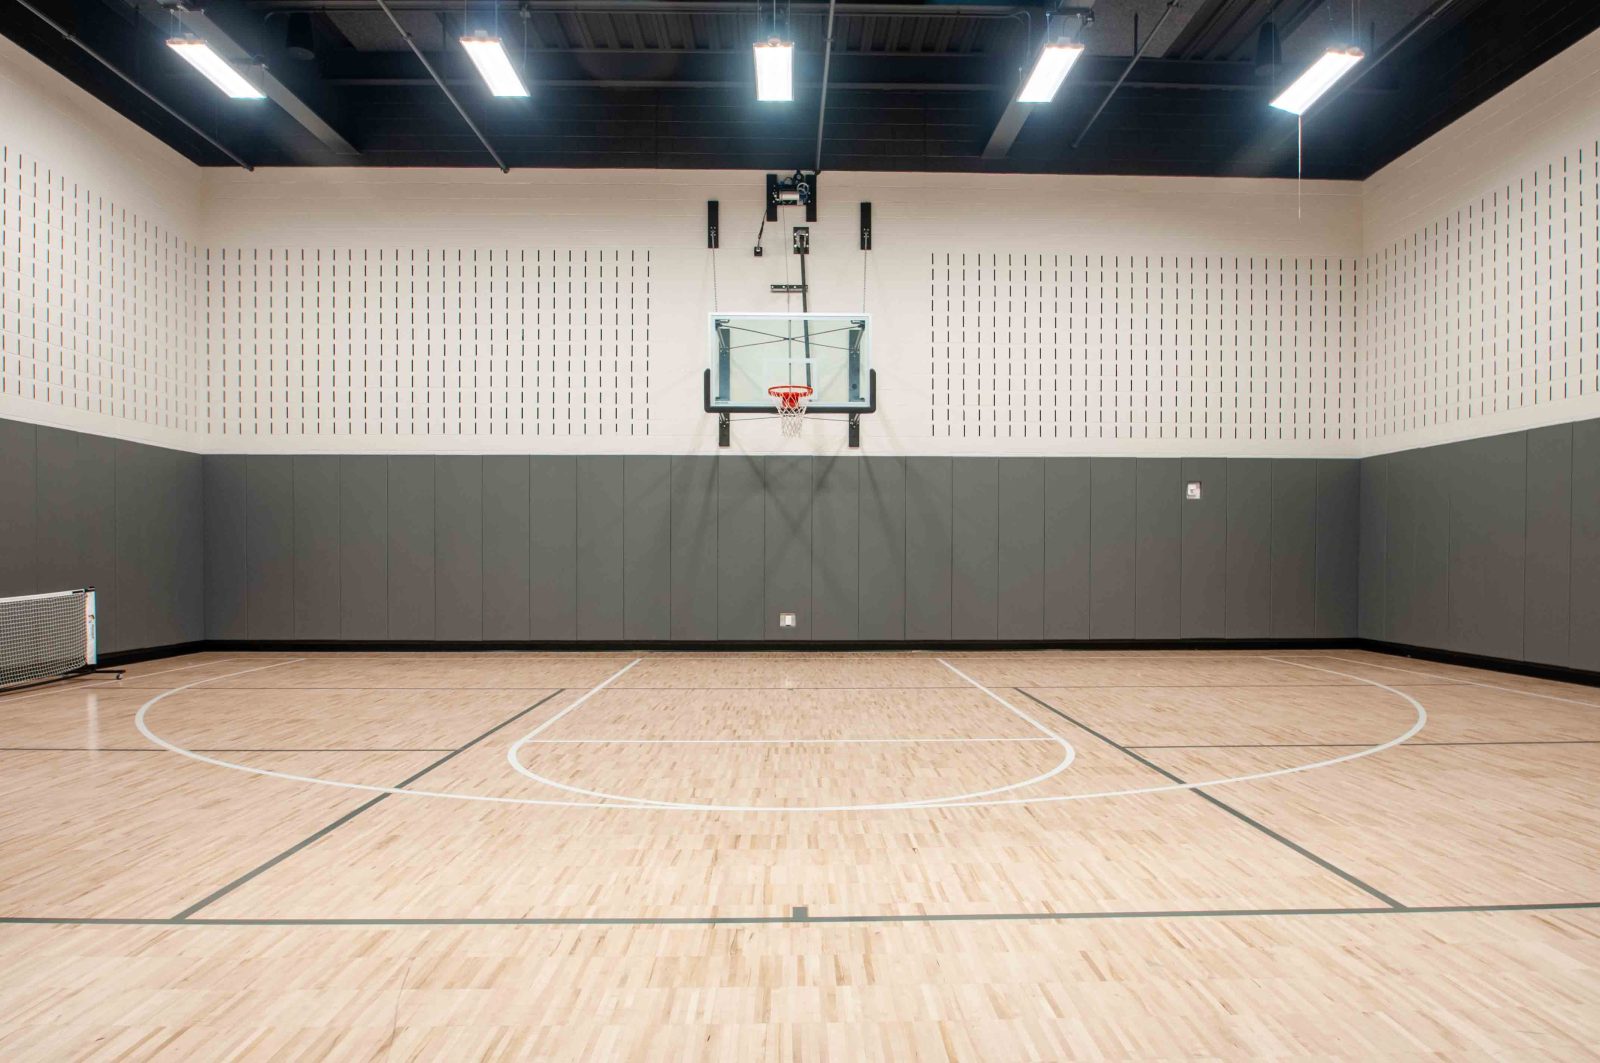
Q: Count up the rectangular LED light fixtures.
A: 5